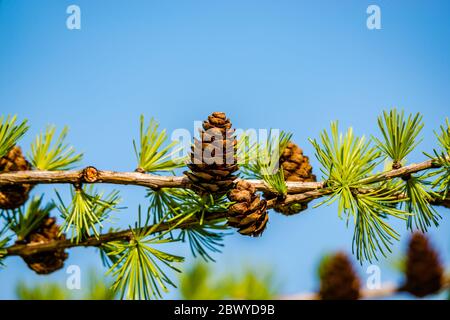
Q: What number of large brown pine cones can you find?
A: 7